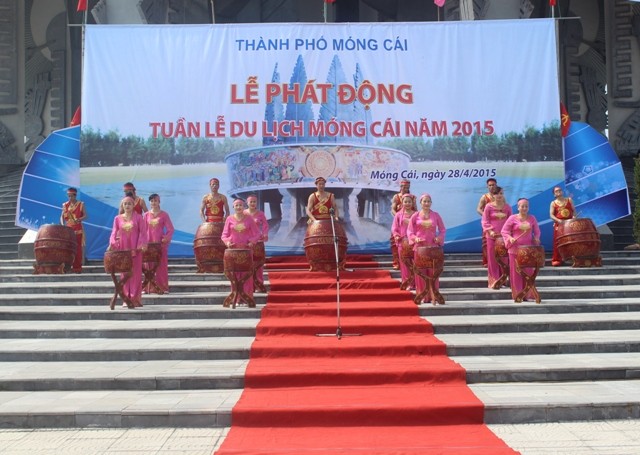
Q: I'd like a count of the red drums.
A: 12